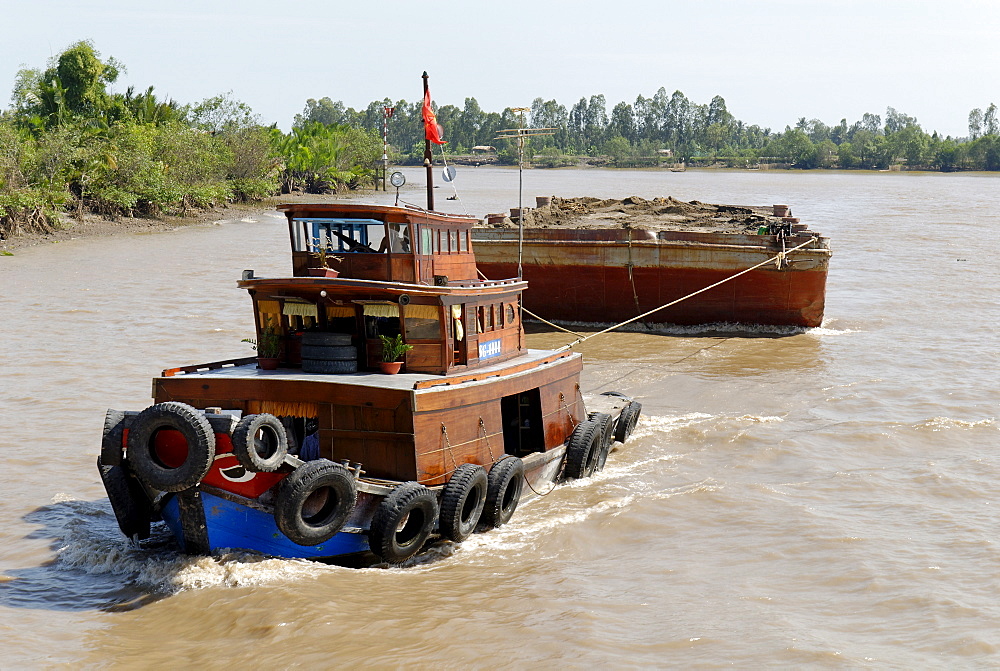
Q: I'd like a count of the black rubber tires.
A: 14